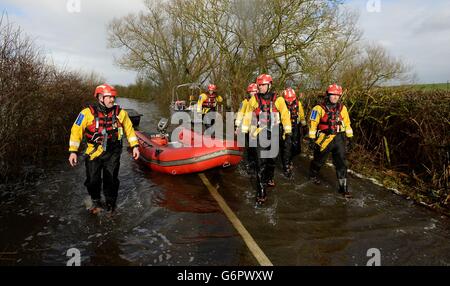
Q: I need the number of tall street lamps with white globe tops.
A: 0